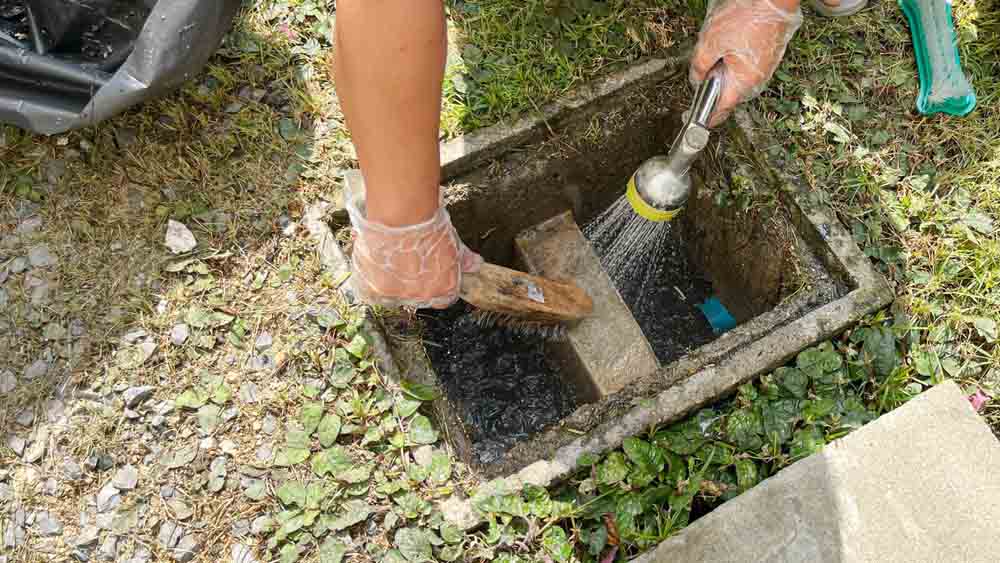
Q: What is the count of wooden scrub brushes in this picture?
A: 1